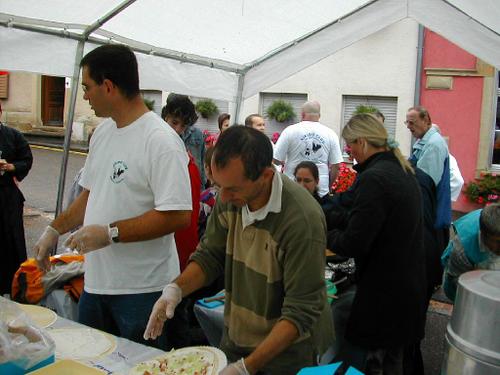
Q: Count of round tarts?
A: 4